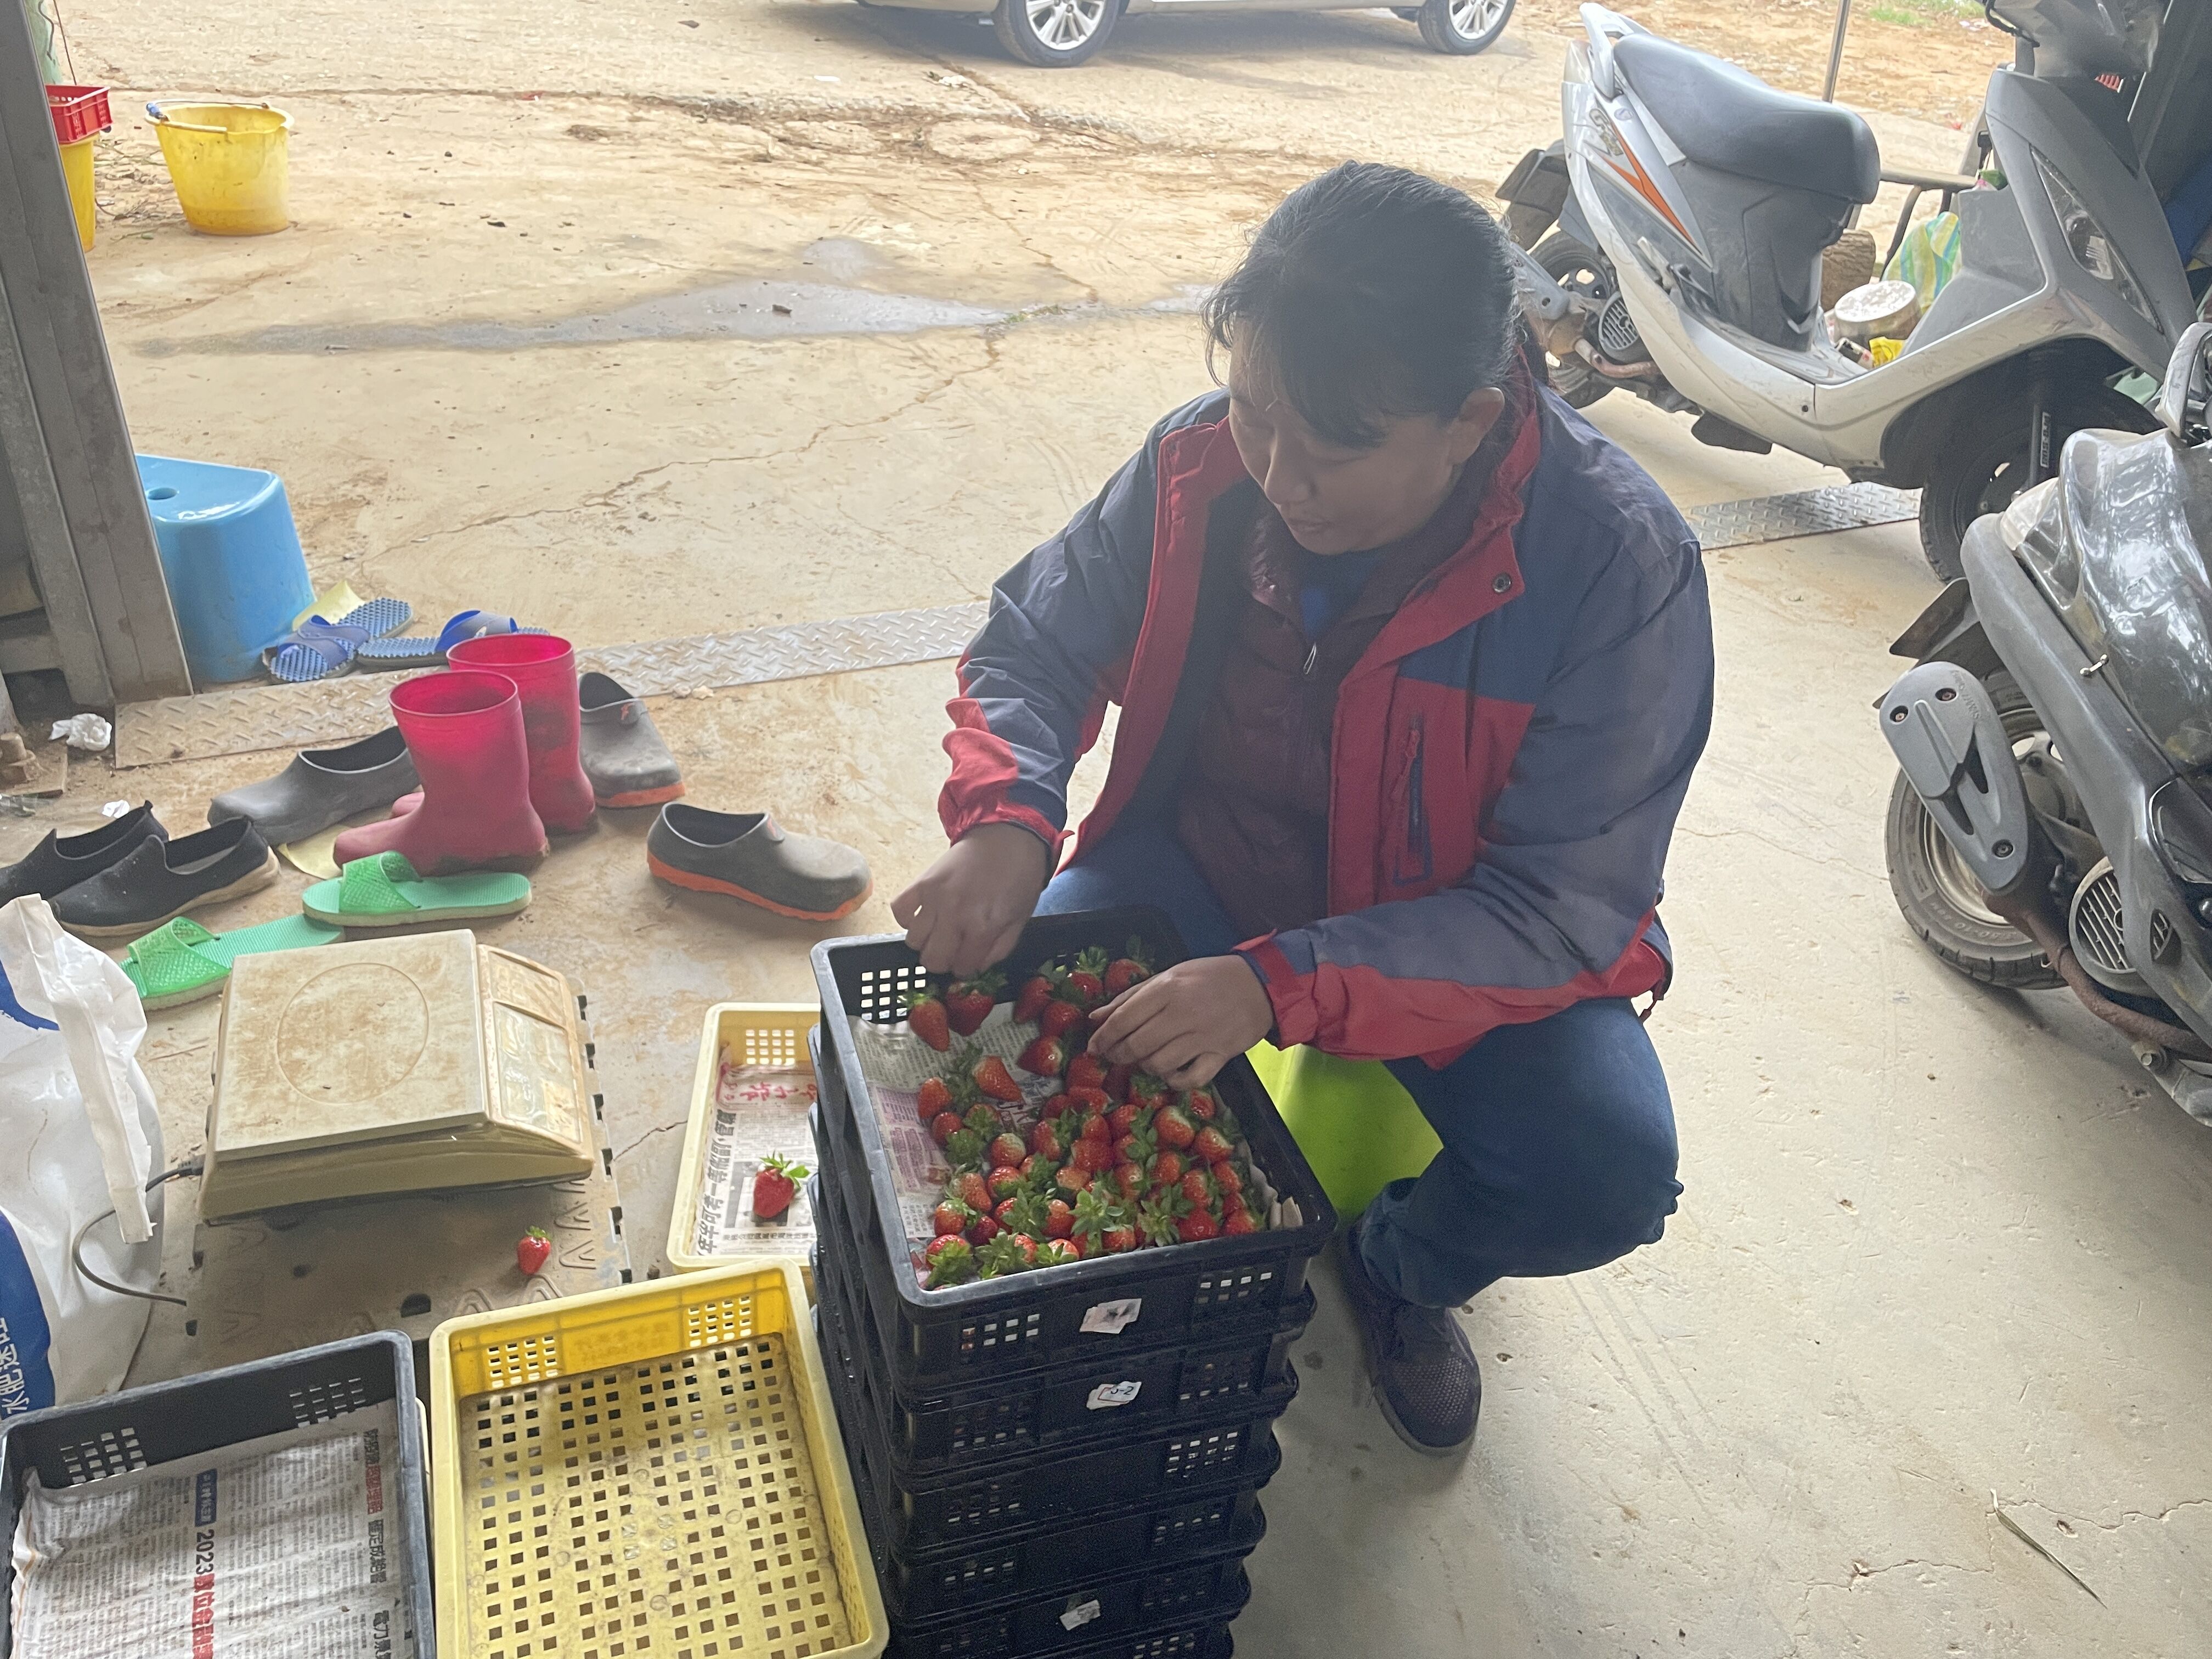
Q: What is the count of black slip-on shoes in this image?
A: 2